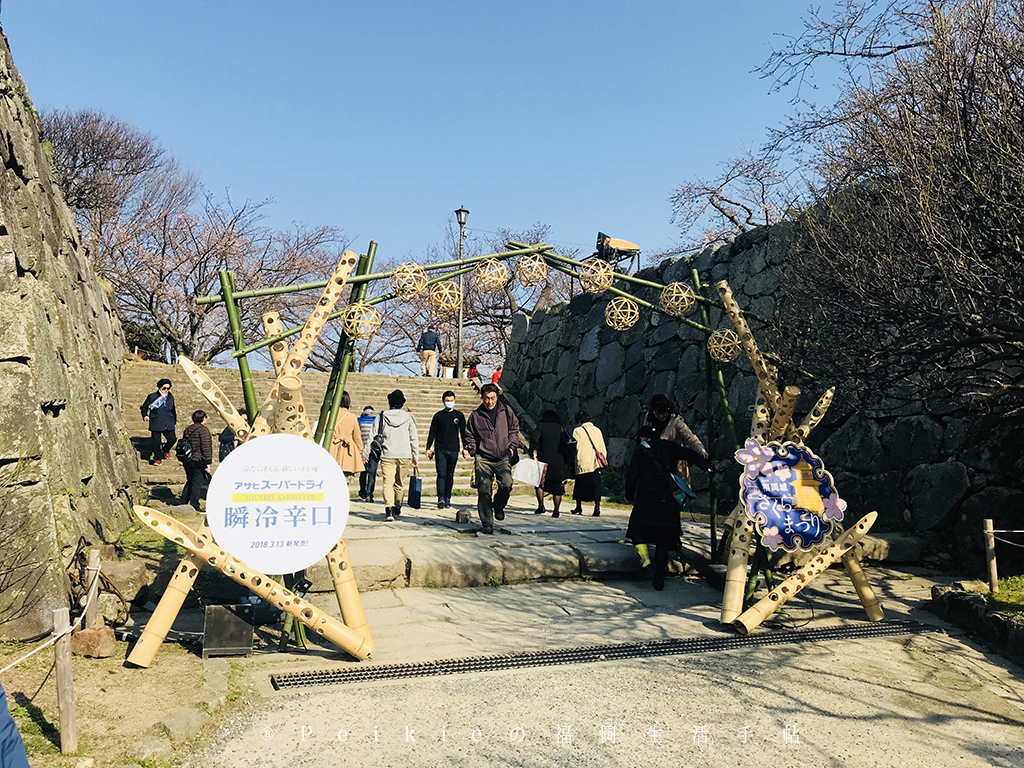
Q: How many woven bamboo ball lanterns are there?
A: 9